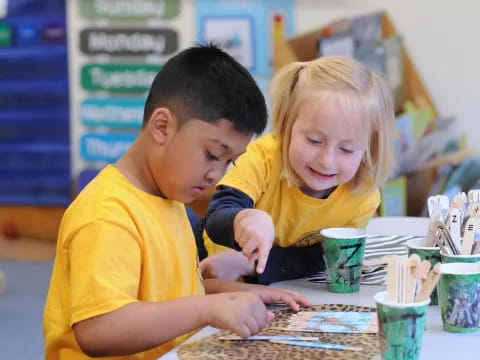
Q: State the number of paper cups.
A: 5